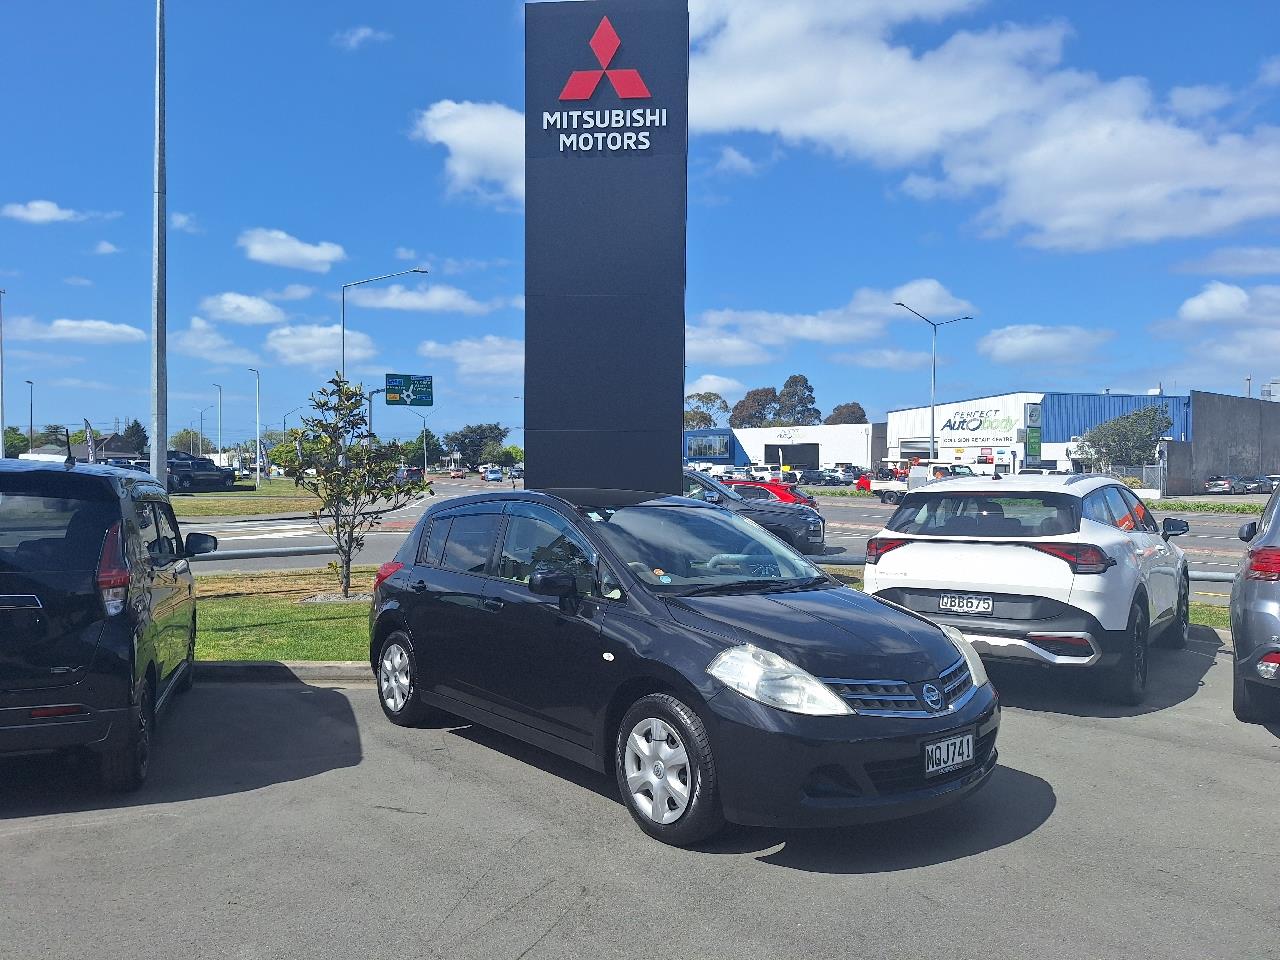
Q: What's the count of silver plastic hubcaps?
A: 2